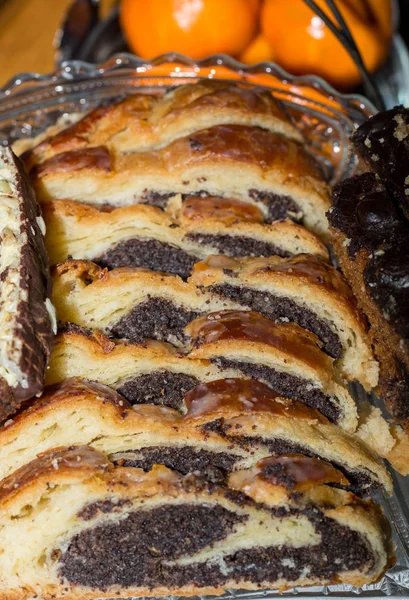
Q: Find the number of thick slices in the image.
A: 7